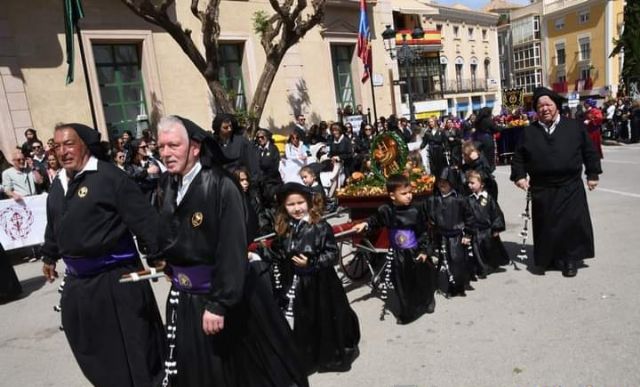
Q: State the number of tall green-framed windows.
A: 3